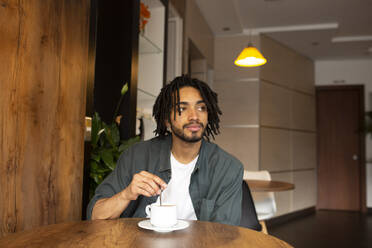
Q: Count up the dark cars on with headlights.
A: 0